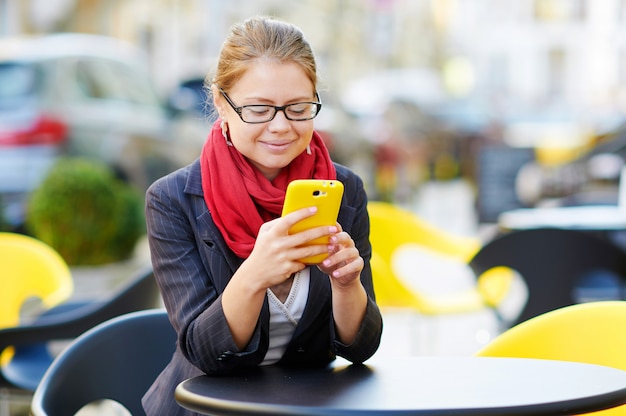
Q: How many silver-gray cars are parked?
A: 1